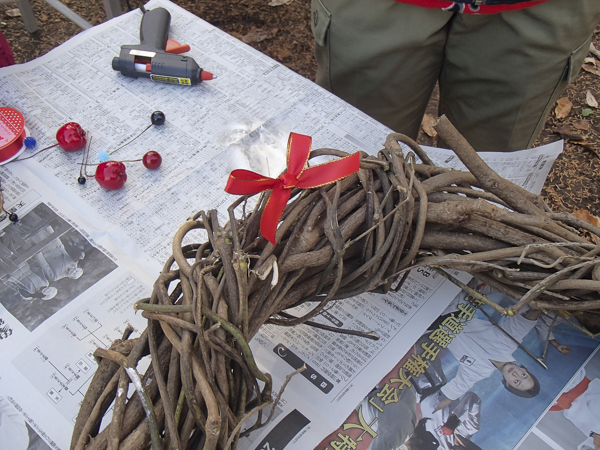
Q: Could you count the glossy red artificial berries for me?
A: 3